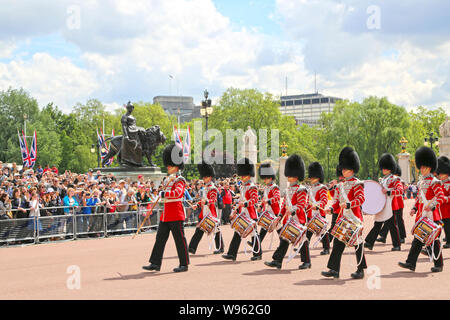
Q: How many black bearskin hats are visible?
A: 12